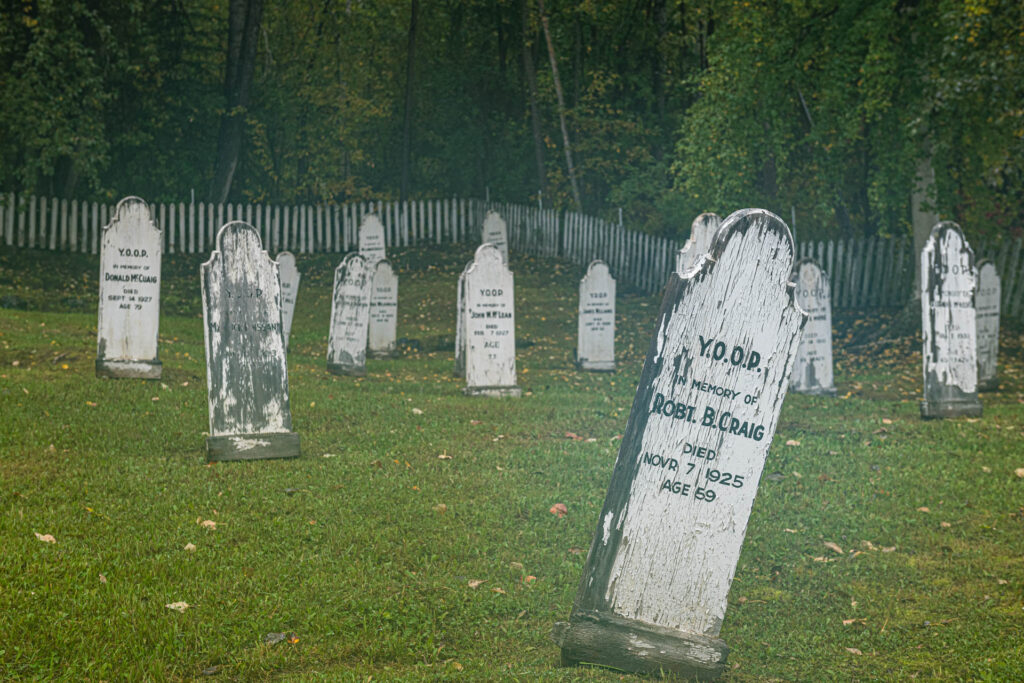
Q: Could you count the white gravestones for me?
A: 15